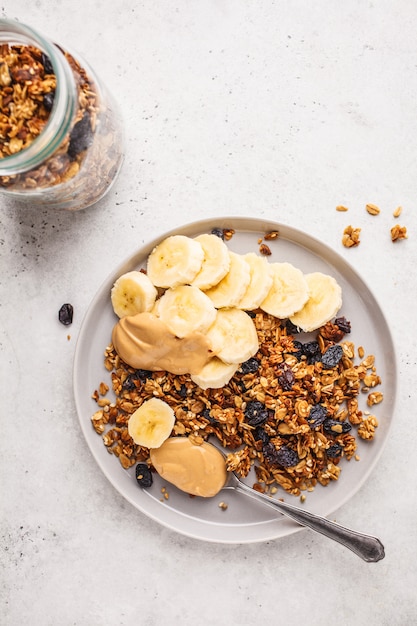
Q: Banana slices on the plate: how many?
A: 11